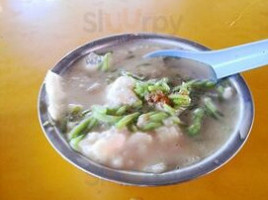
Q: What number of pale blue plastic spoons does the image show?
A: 1